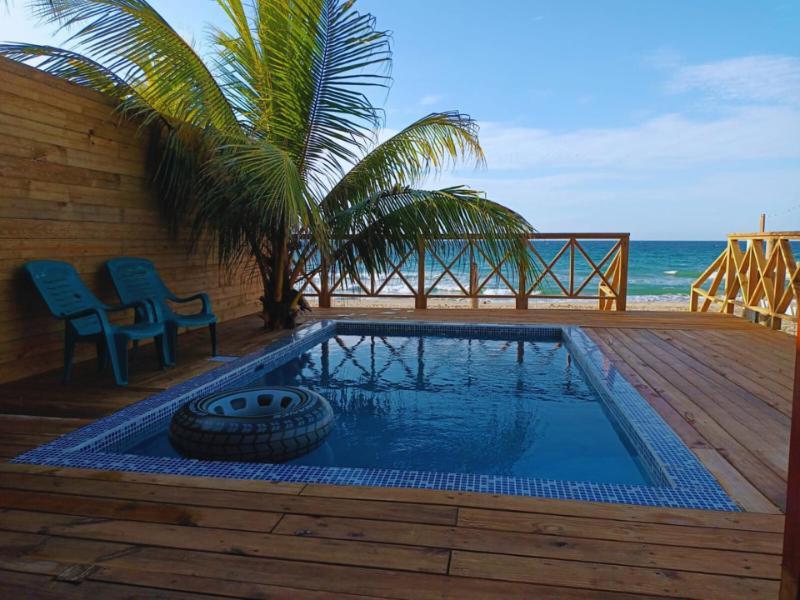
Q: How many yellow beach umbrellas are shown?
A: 0